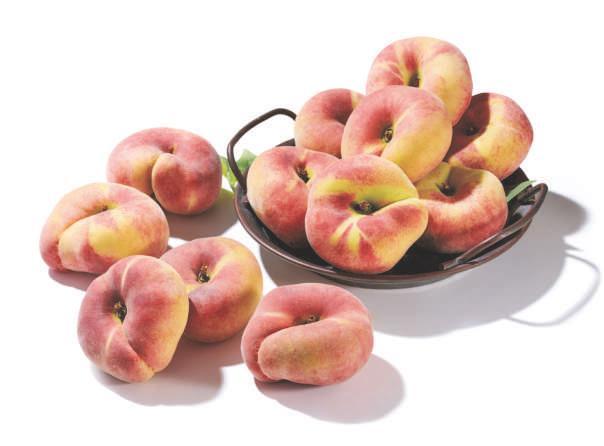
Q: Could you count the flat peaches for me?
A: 12